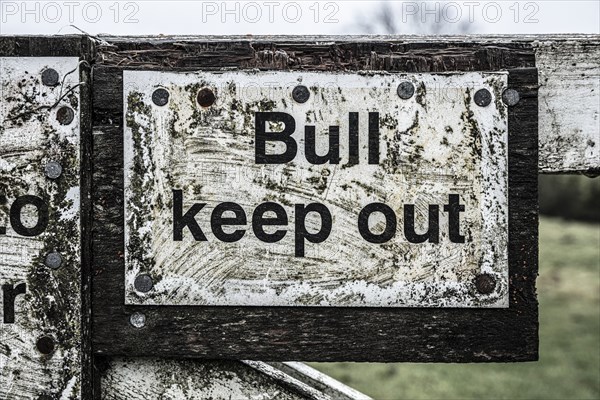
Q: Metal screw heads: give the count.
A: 14